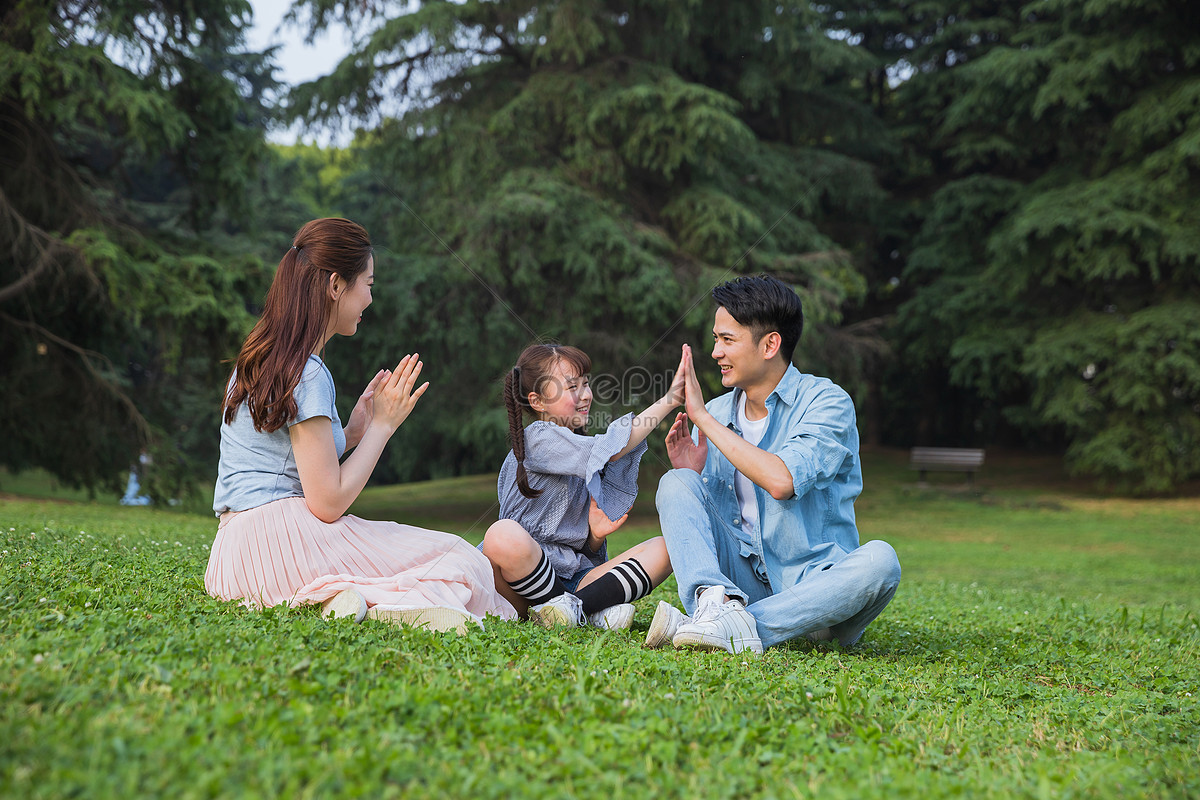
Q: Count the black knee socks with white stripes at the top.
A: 2